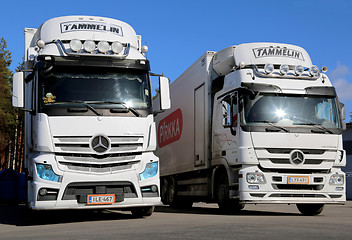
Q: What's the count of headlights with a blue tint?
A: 2